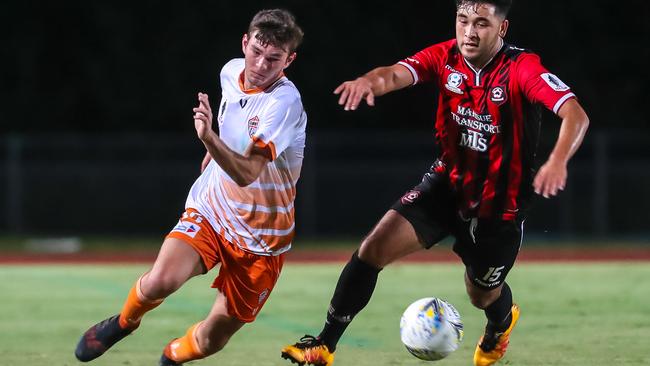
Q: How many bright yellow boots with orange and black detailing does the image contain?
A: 2